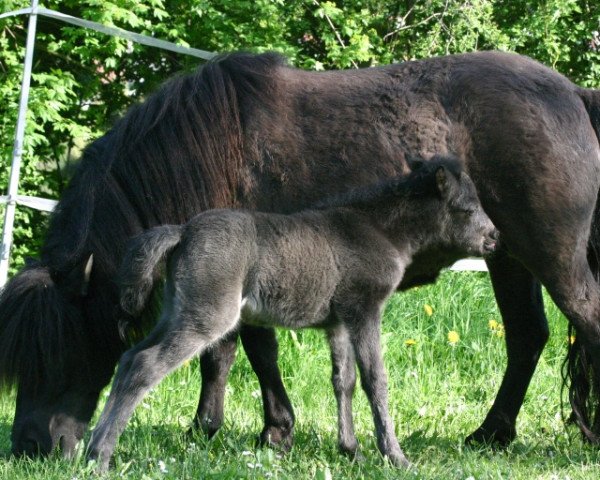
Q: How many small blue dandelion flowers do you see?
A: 0